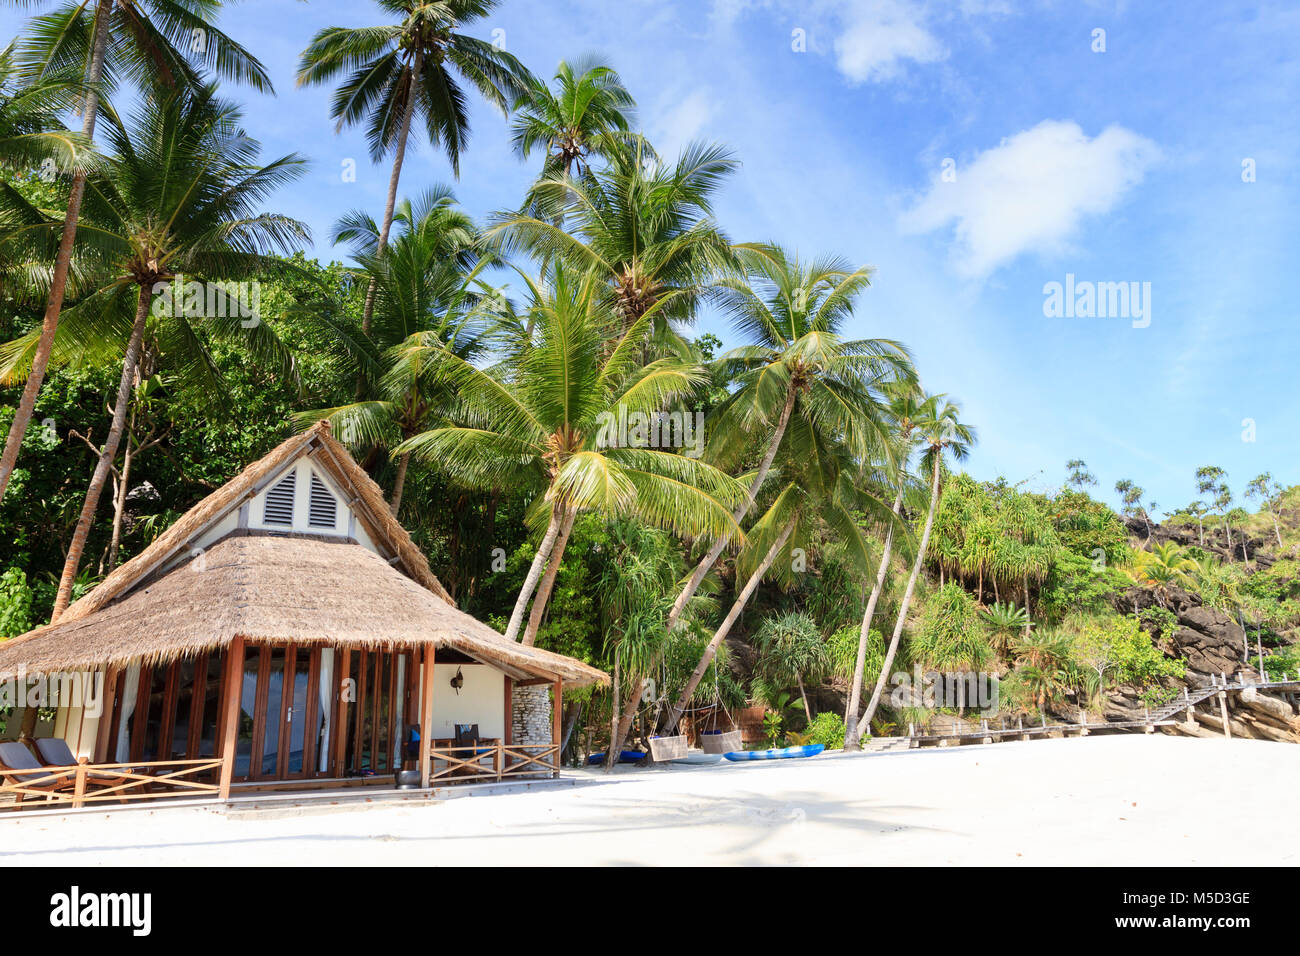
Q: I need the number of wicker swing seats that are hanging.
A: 2